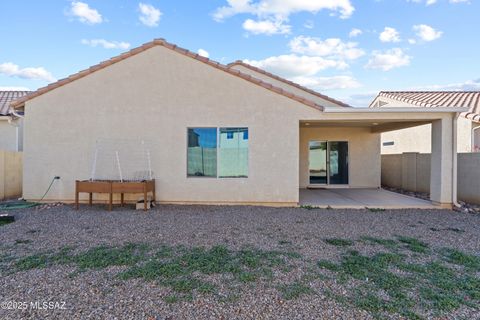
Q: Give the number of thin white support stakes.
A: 3